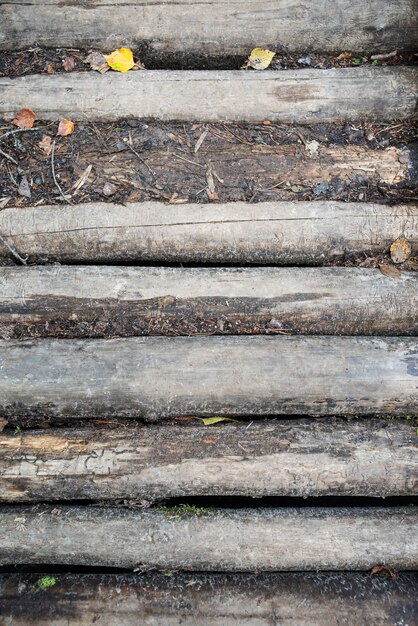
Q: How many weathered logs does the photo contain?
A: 9